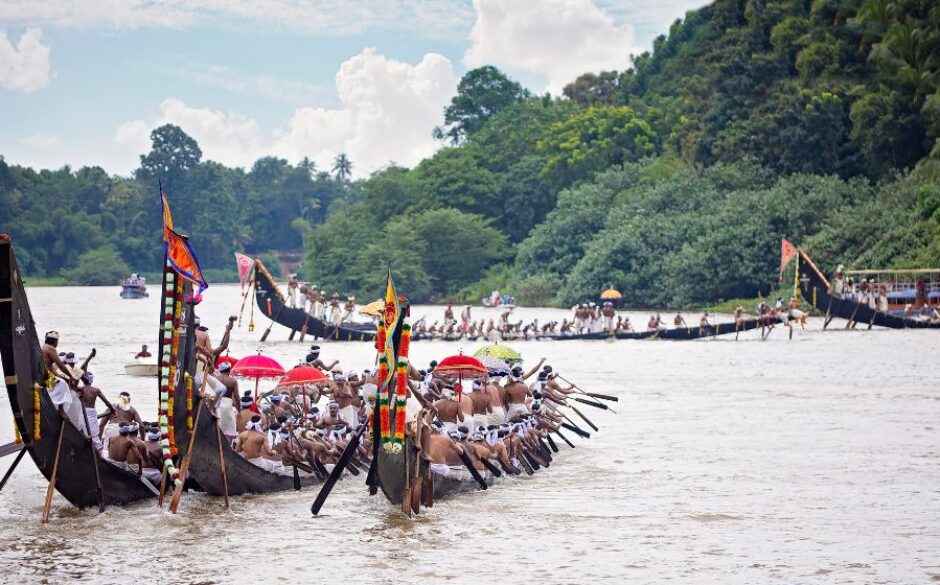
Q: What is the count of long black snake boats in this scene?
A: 5